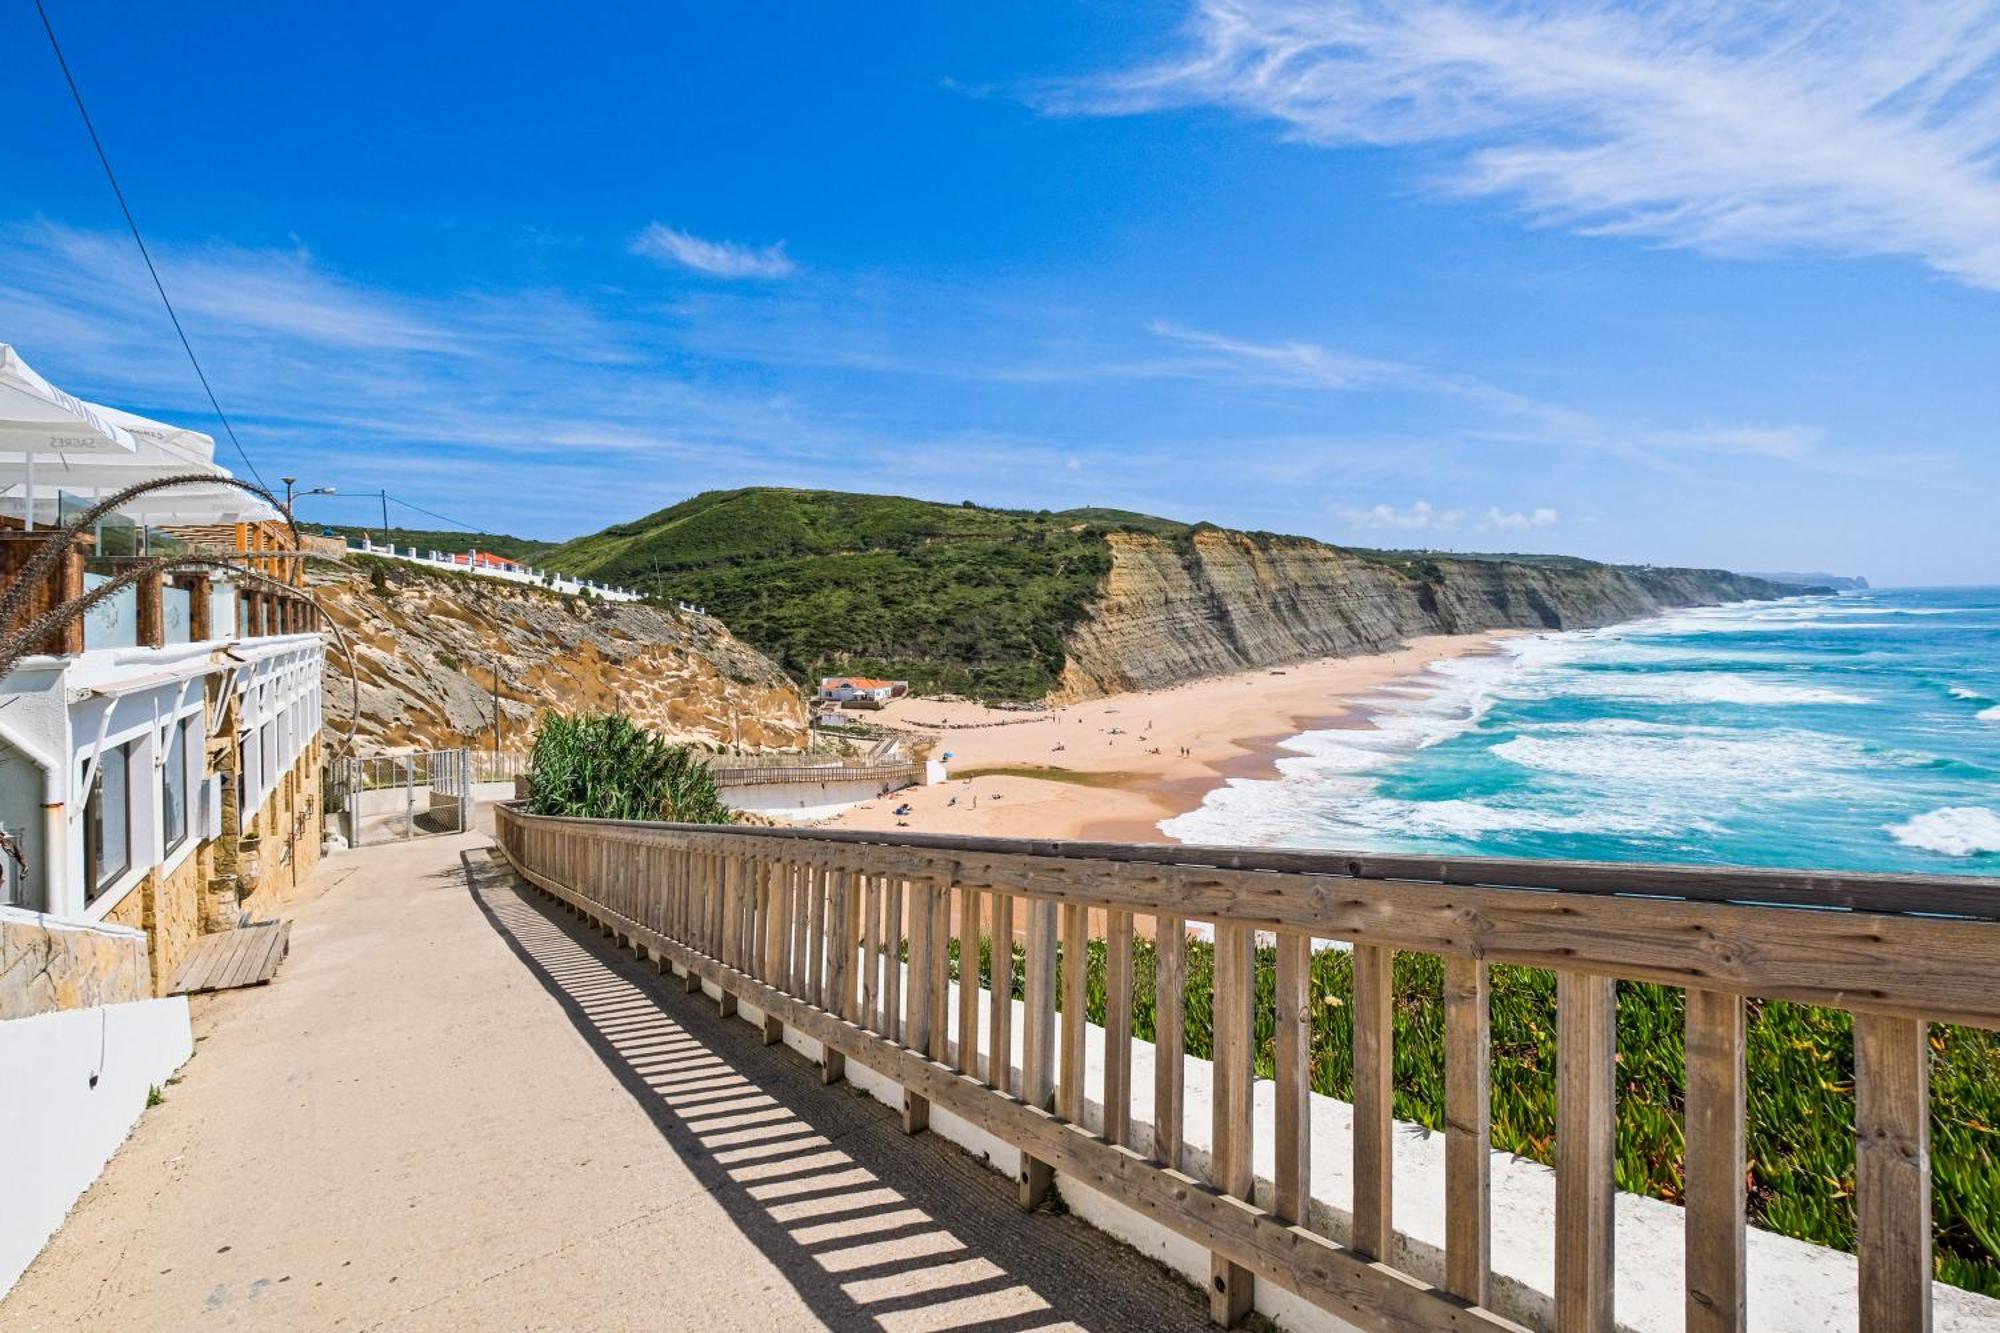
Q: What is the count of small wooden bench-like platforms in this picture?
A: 1